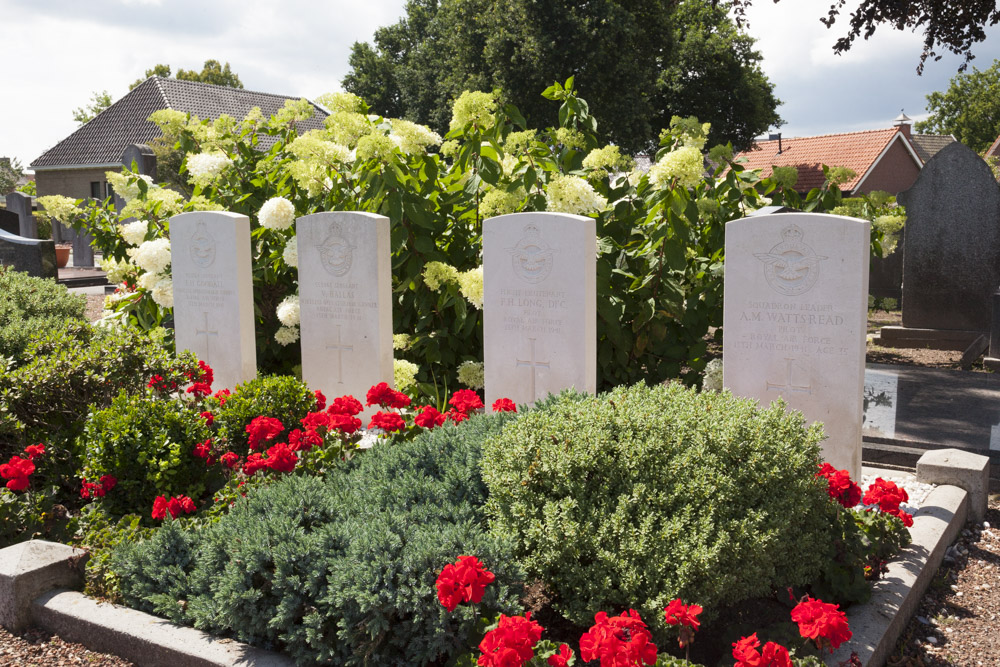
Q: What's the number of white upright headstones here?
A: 4